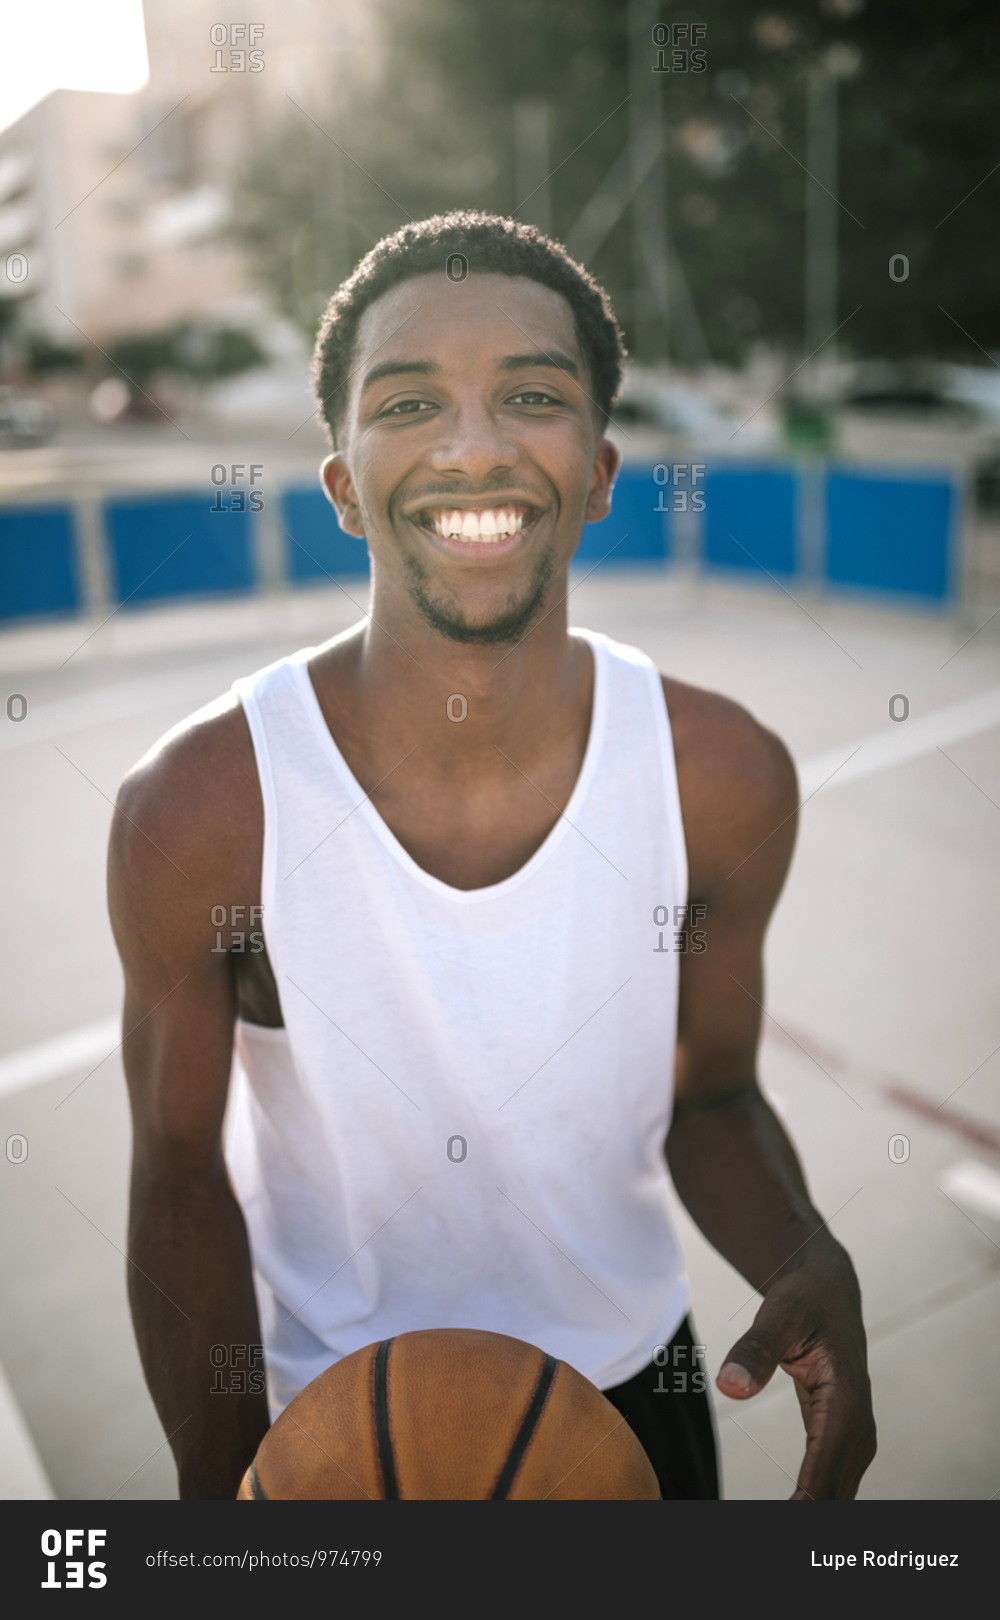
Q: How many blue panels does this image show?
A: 6